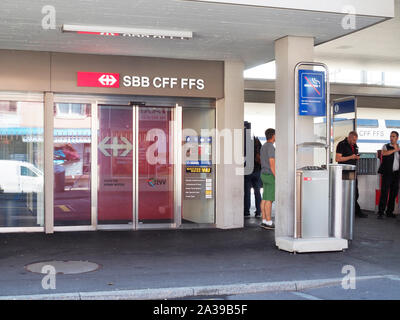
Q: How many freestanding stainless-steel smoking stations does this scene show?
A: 1